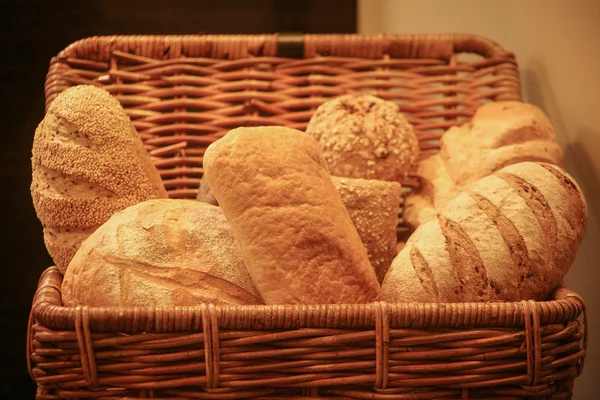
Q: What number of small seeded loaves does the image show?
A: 2